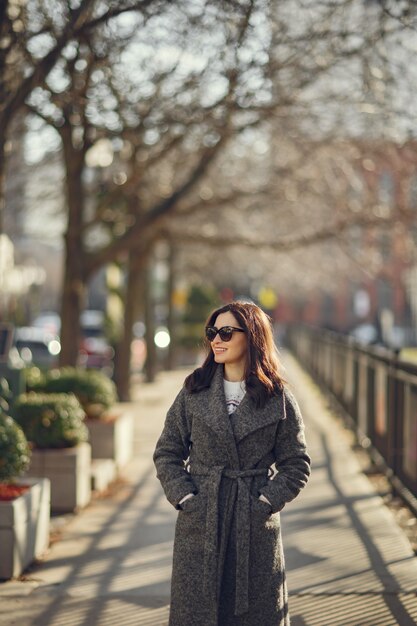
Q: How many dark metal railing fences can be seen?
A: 1